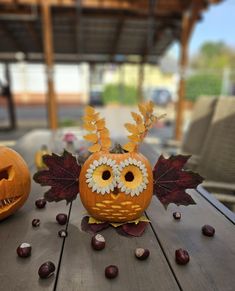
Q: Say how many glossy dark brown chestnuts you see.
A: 12